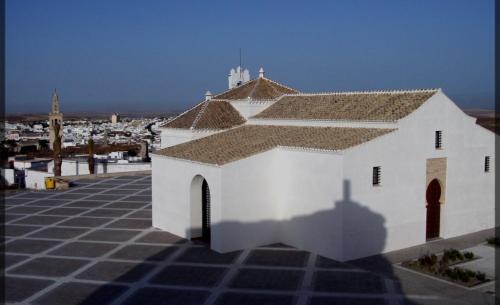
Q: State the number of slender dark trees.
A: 2